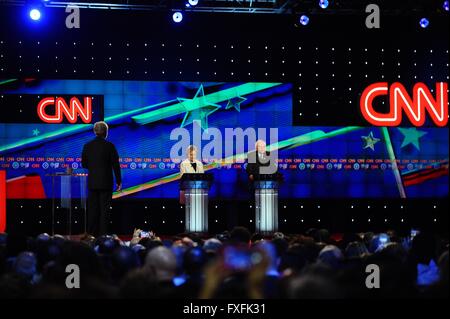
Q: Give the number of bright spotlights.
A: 7